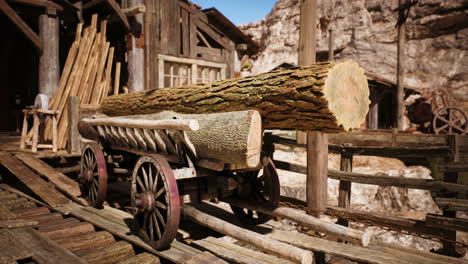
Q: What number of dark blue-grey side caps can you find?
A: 0